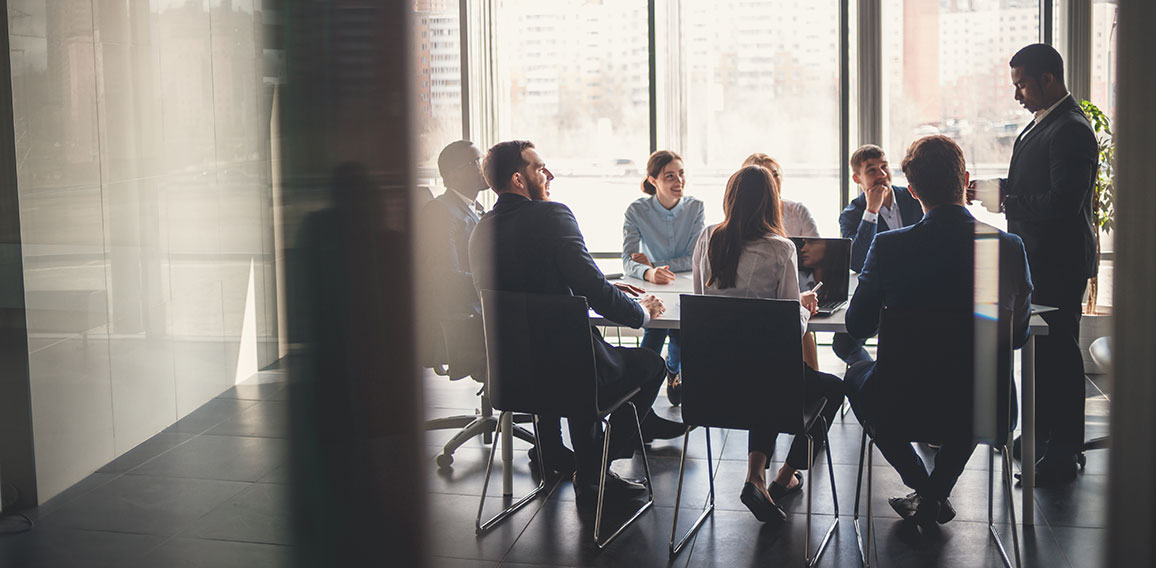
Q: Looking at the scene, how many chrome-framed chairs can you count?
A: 3